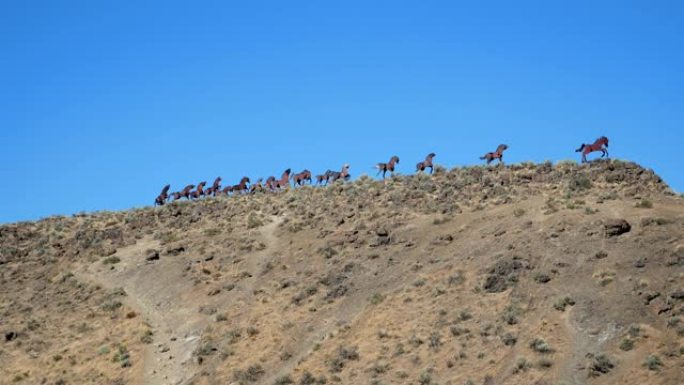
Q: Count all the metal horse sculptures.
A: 15